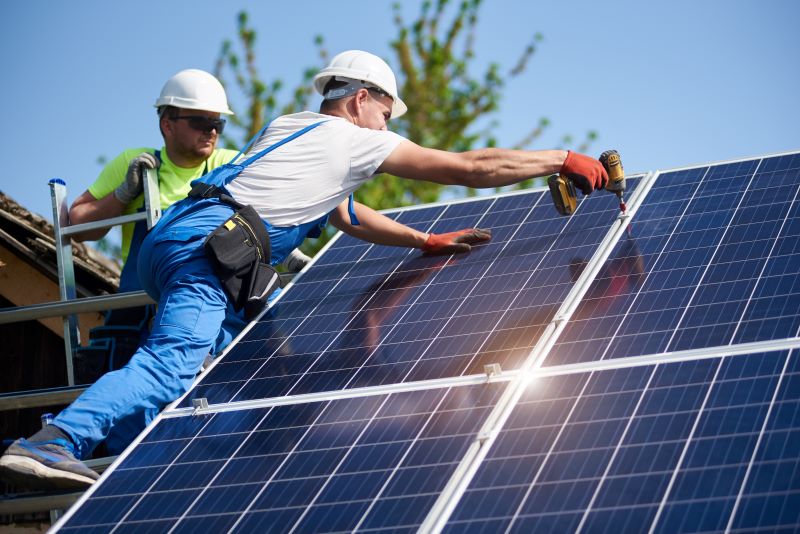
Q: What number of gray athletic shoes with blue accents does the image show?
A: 1